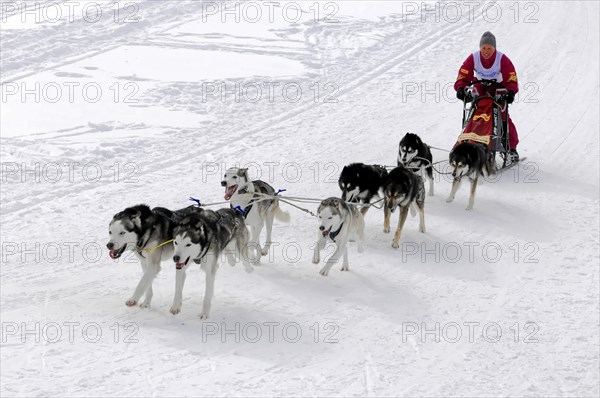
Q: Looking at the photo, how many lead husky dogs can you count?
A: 2